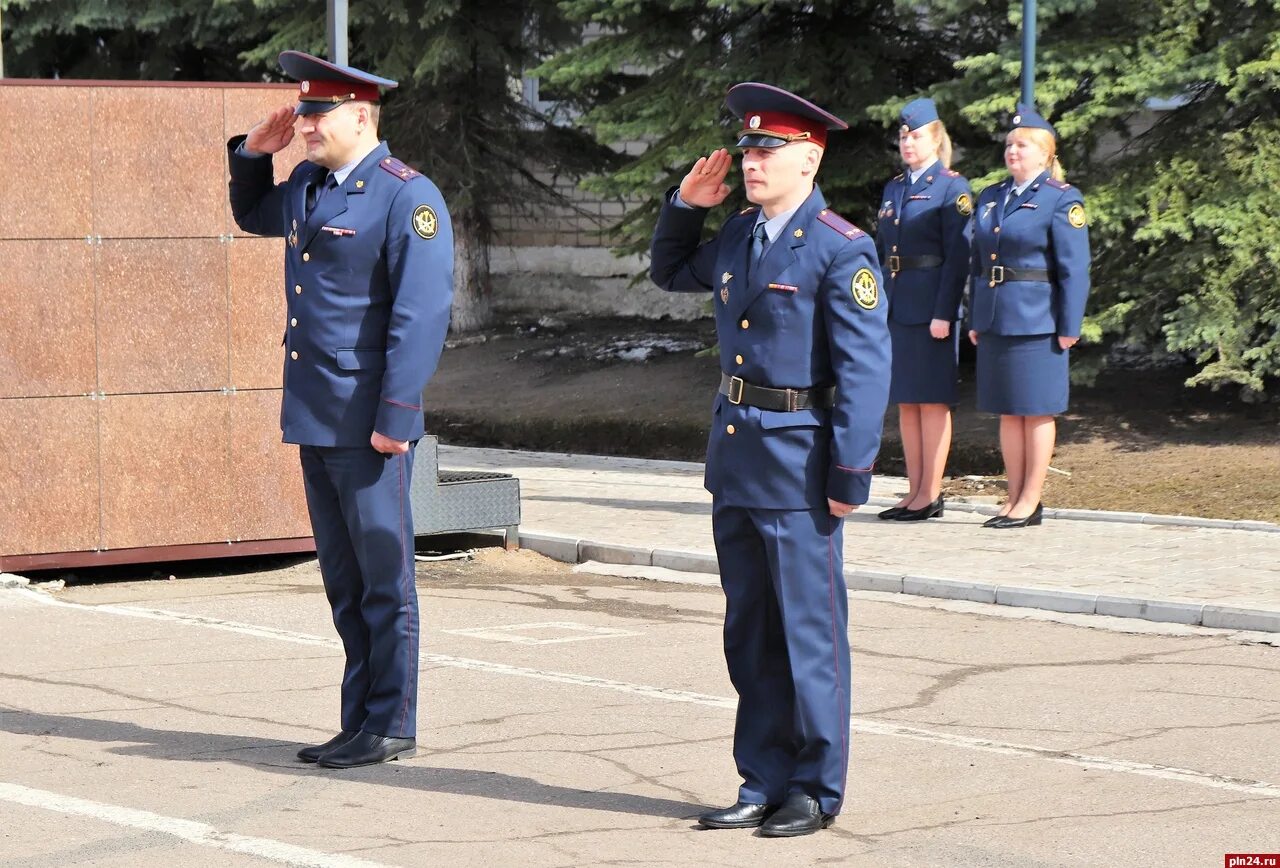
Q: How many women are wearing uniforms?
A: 2